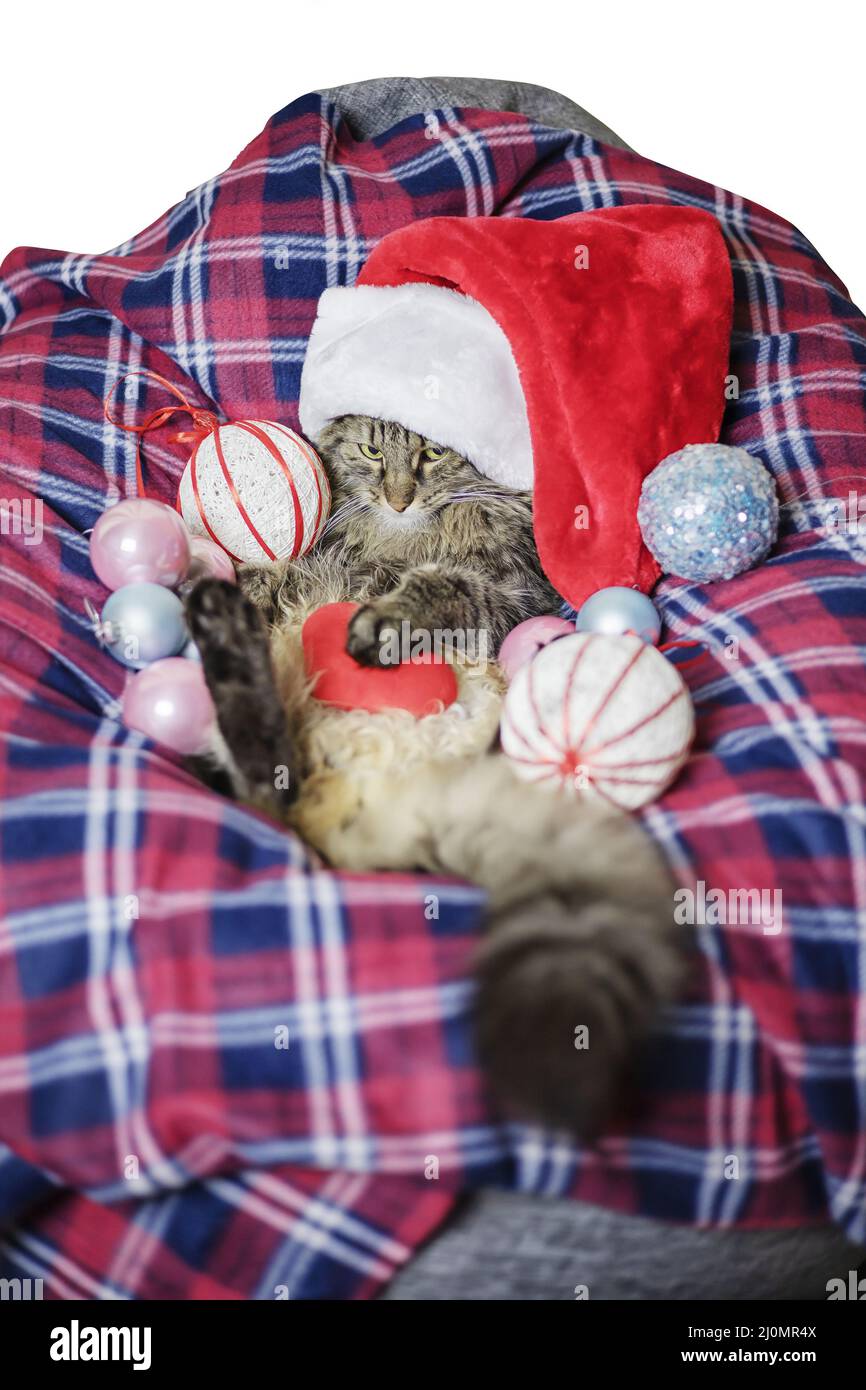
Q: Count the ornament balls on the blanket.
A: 10